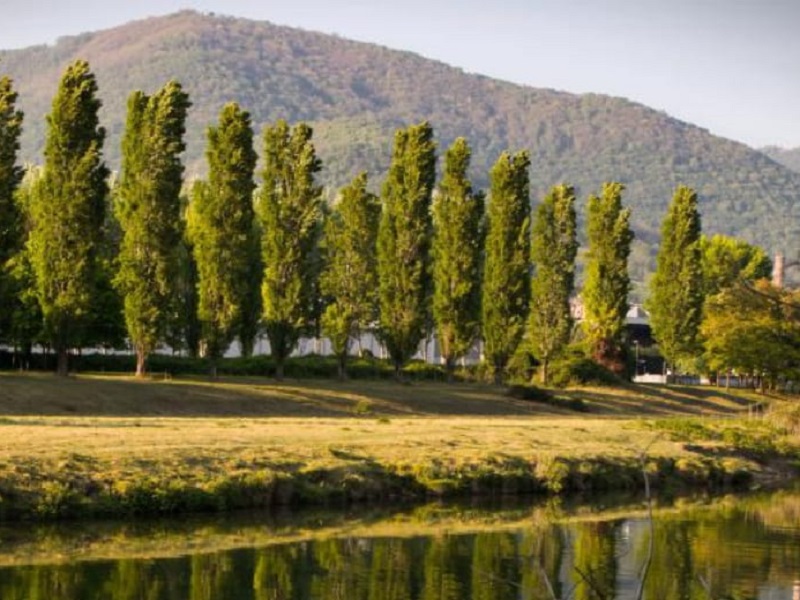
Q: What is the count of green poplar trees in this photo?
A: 12